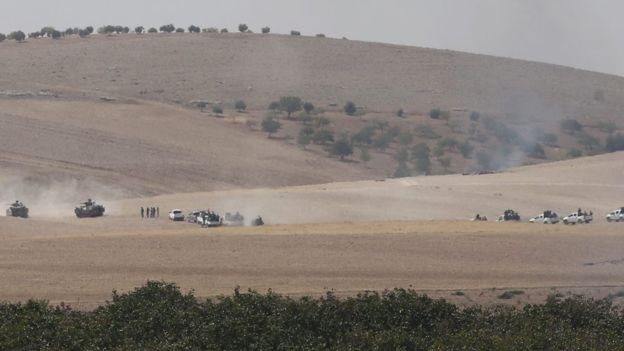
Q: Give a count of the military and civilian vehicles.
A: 12